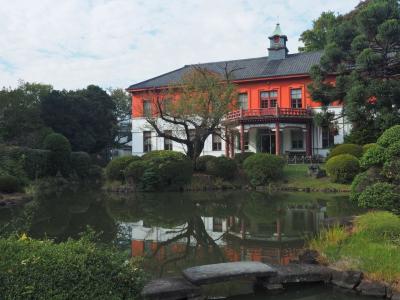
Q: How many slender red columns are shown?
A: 5